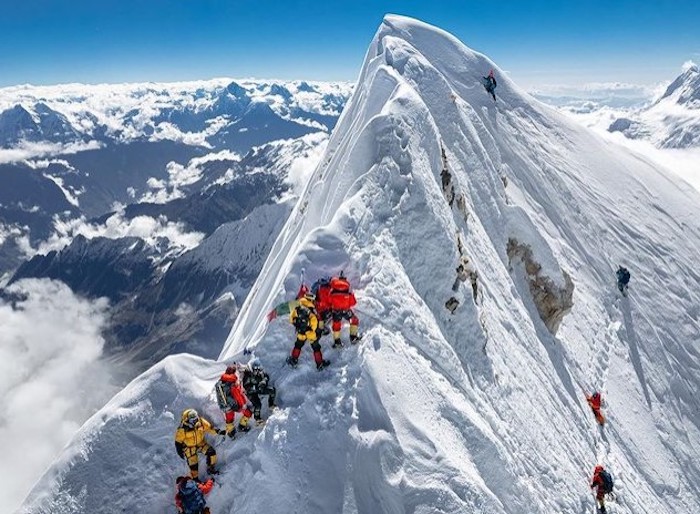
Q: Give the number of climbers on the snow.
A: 11